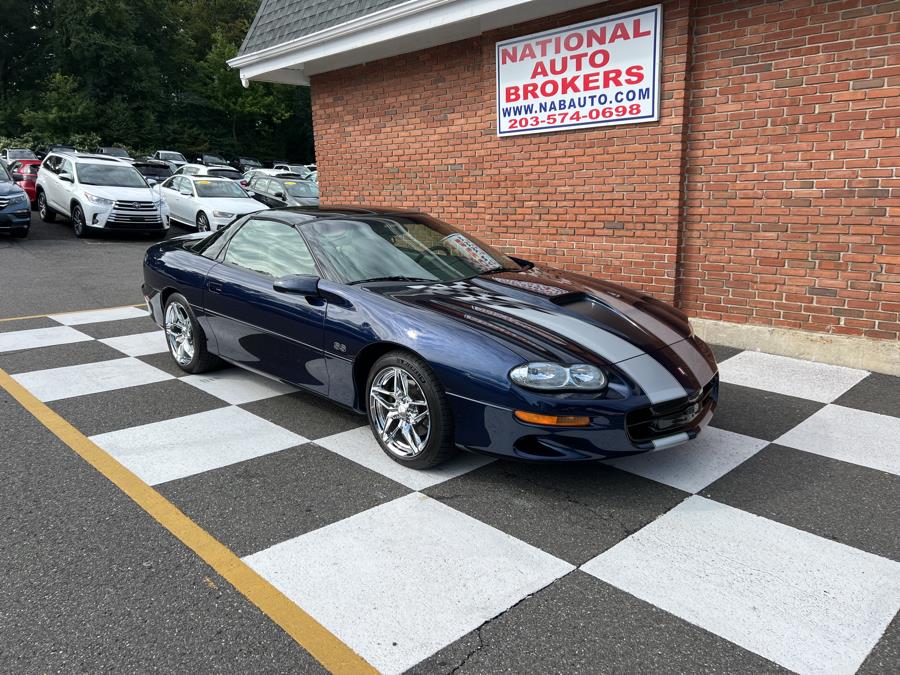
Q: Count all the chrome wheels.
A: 2